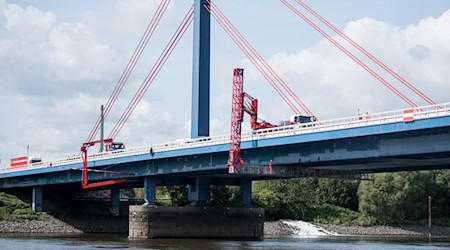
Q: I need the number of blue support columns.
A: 5